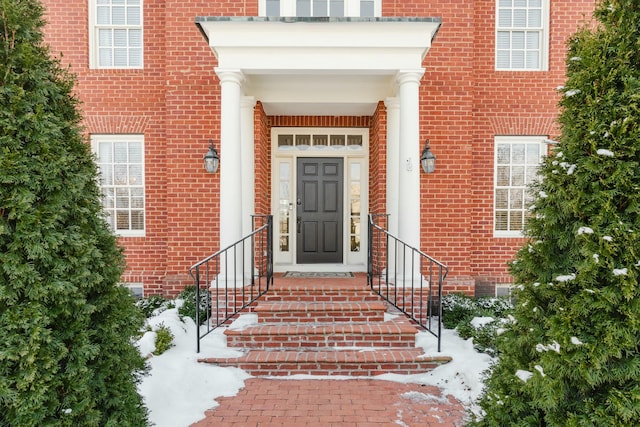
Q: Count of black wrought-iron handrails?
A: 2